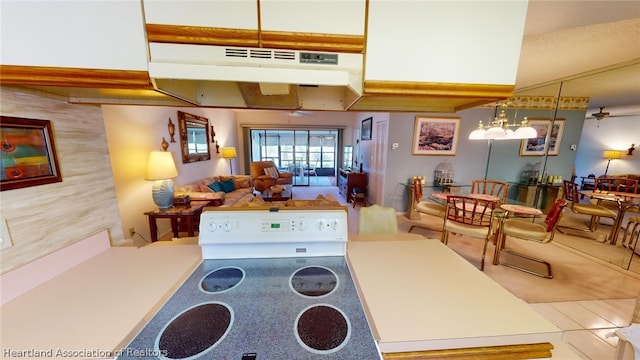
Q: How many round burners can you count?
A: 4